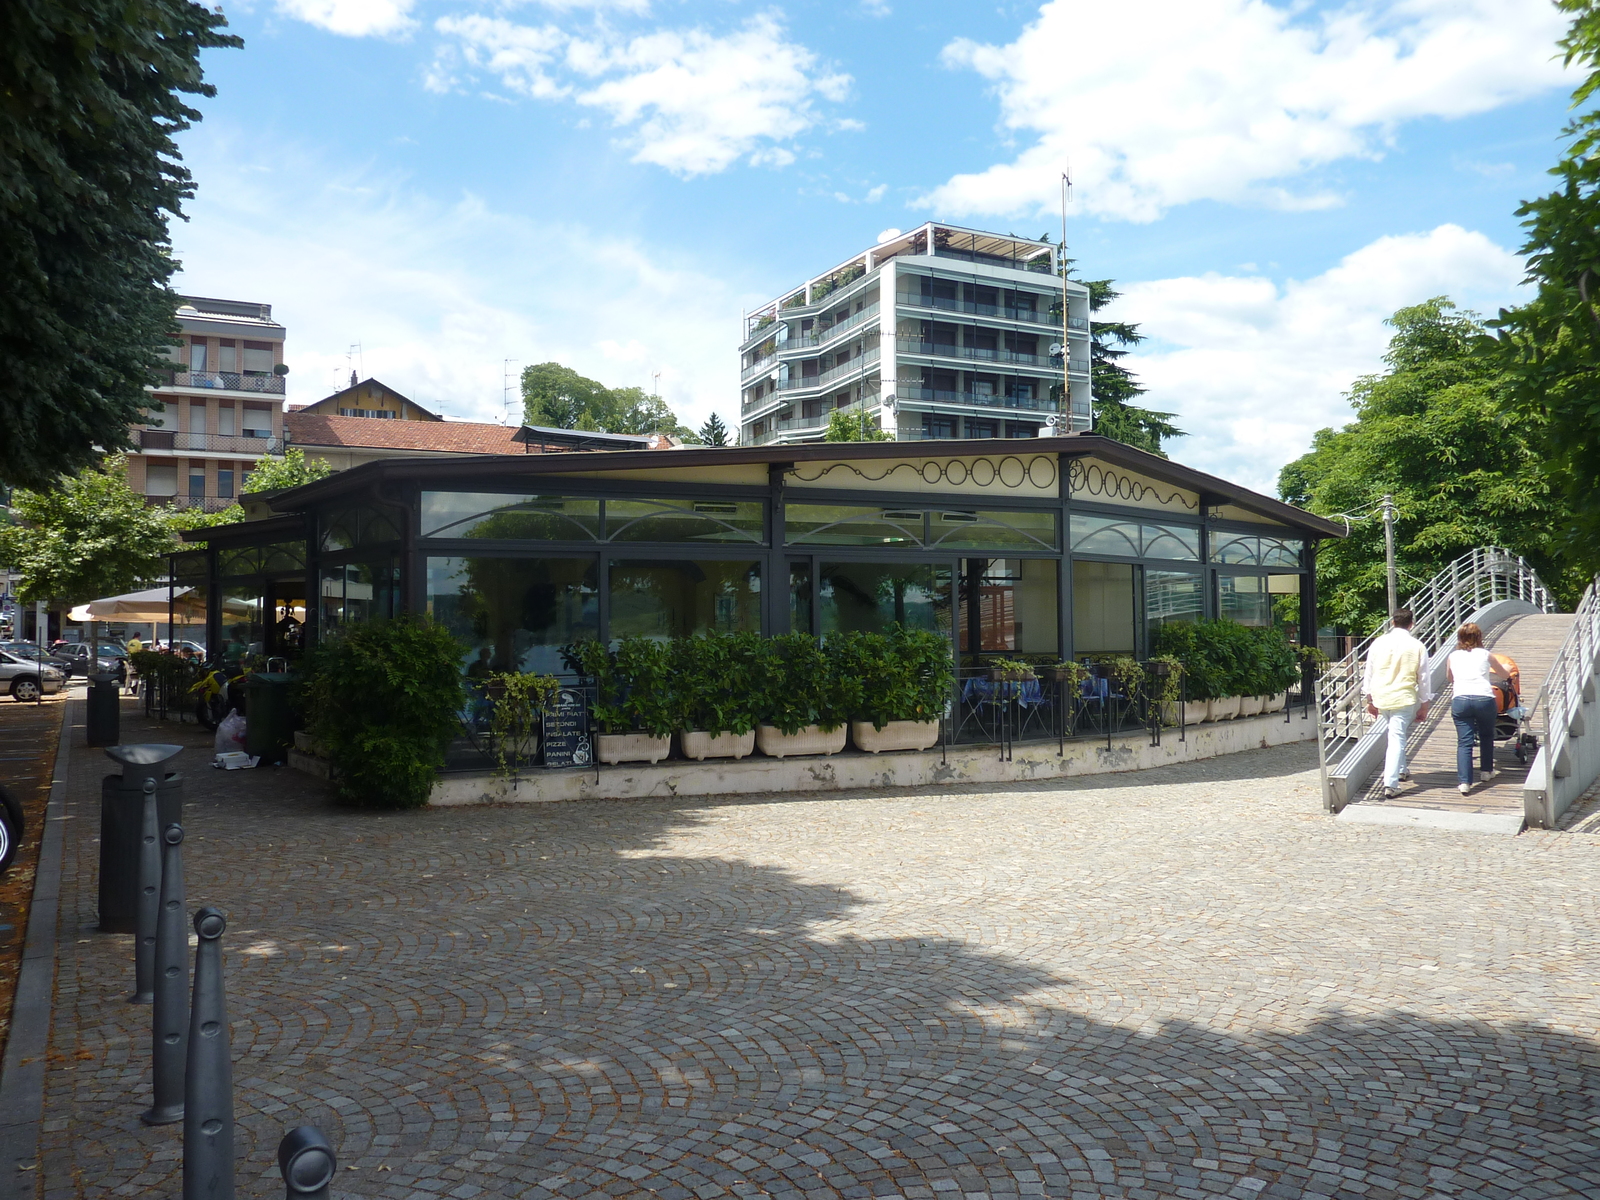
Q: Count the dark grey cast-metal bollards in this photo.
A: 4